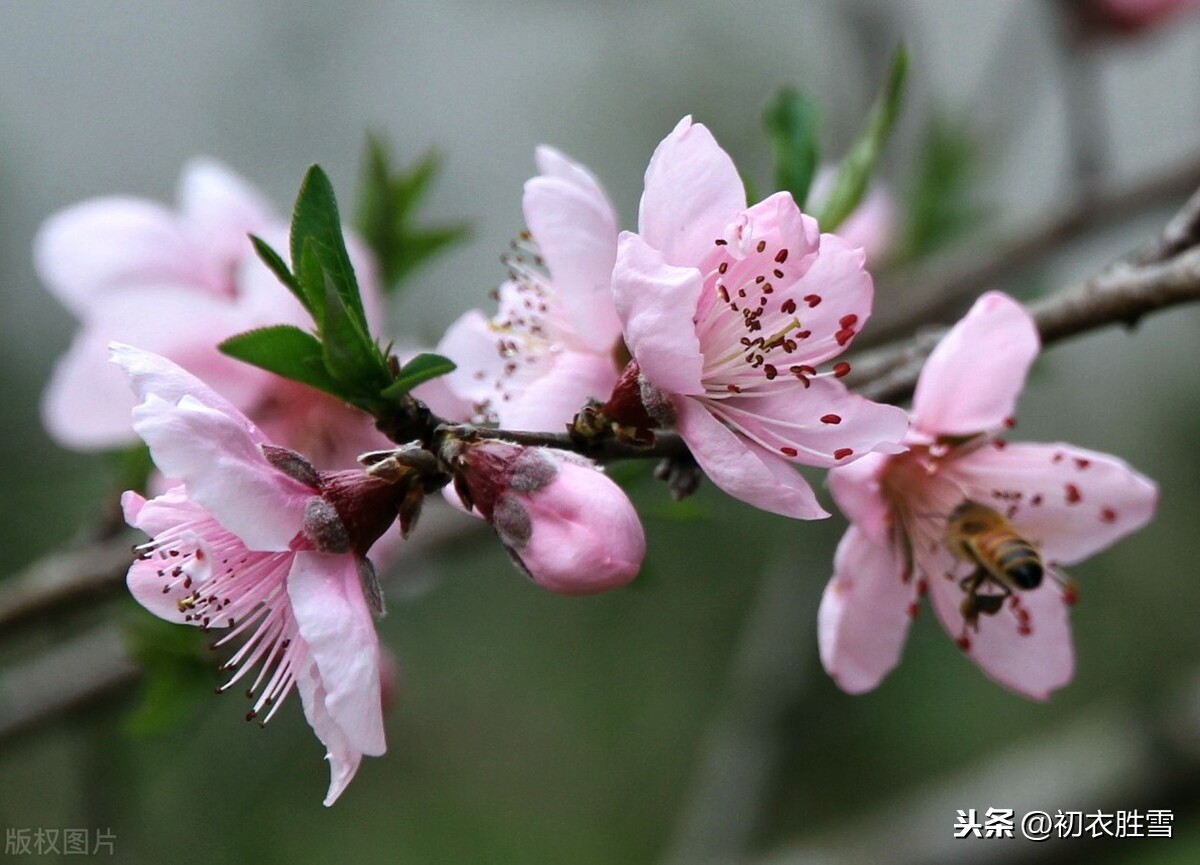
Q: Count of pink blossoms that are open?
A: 5